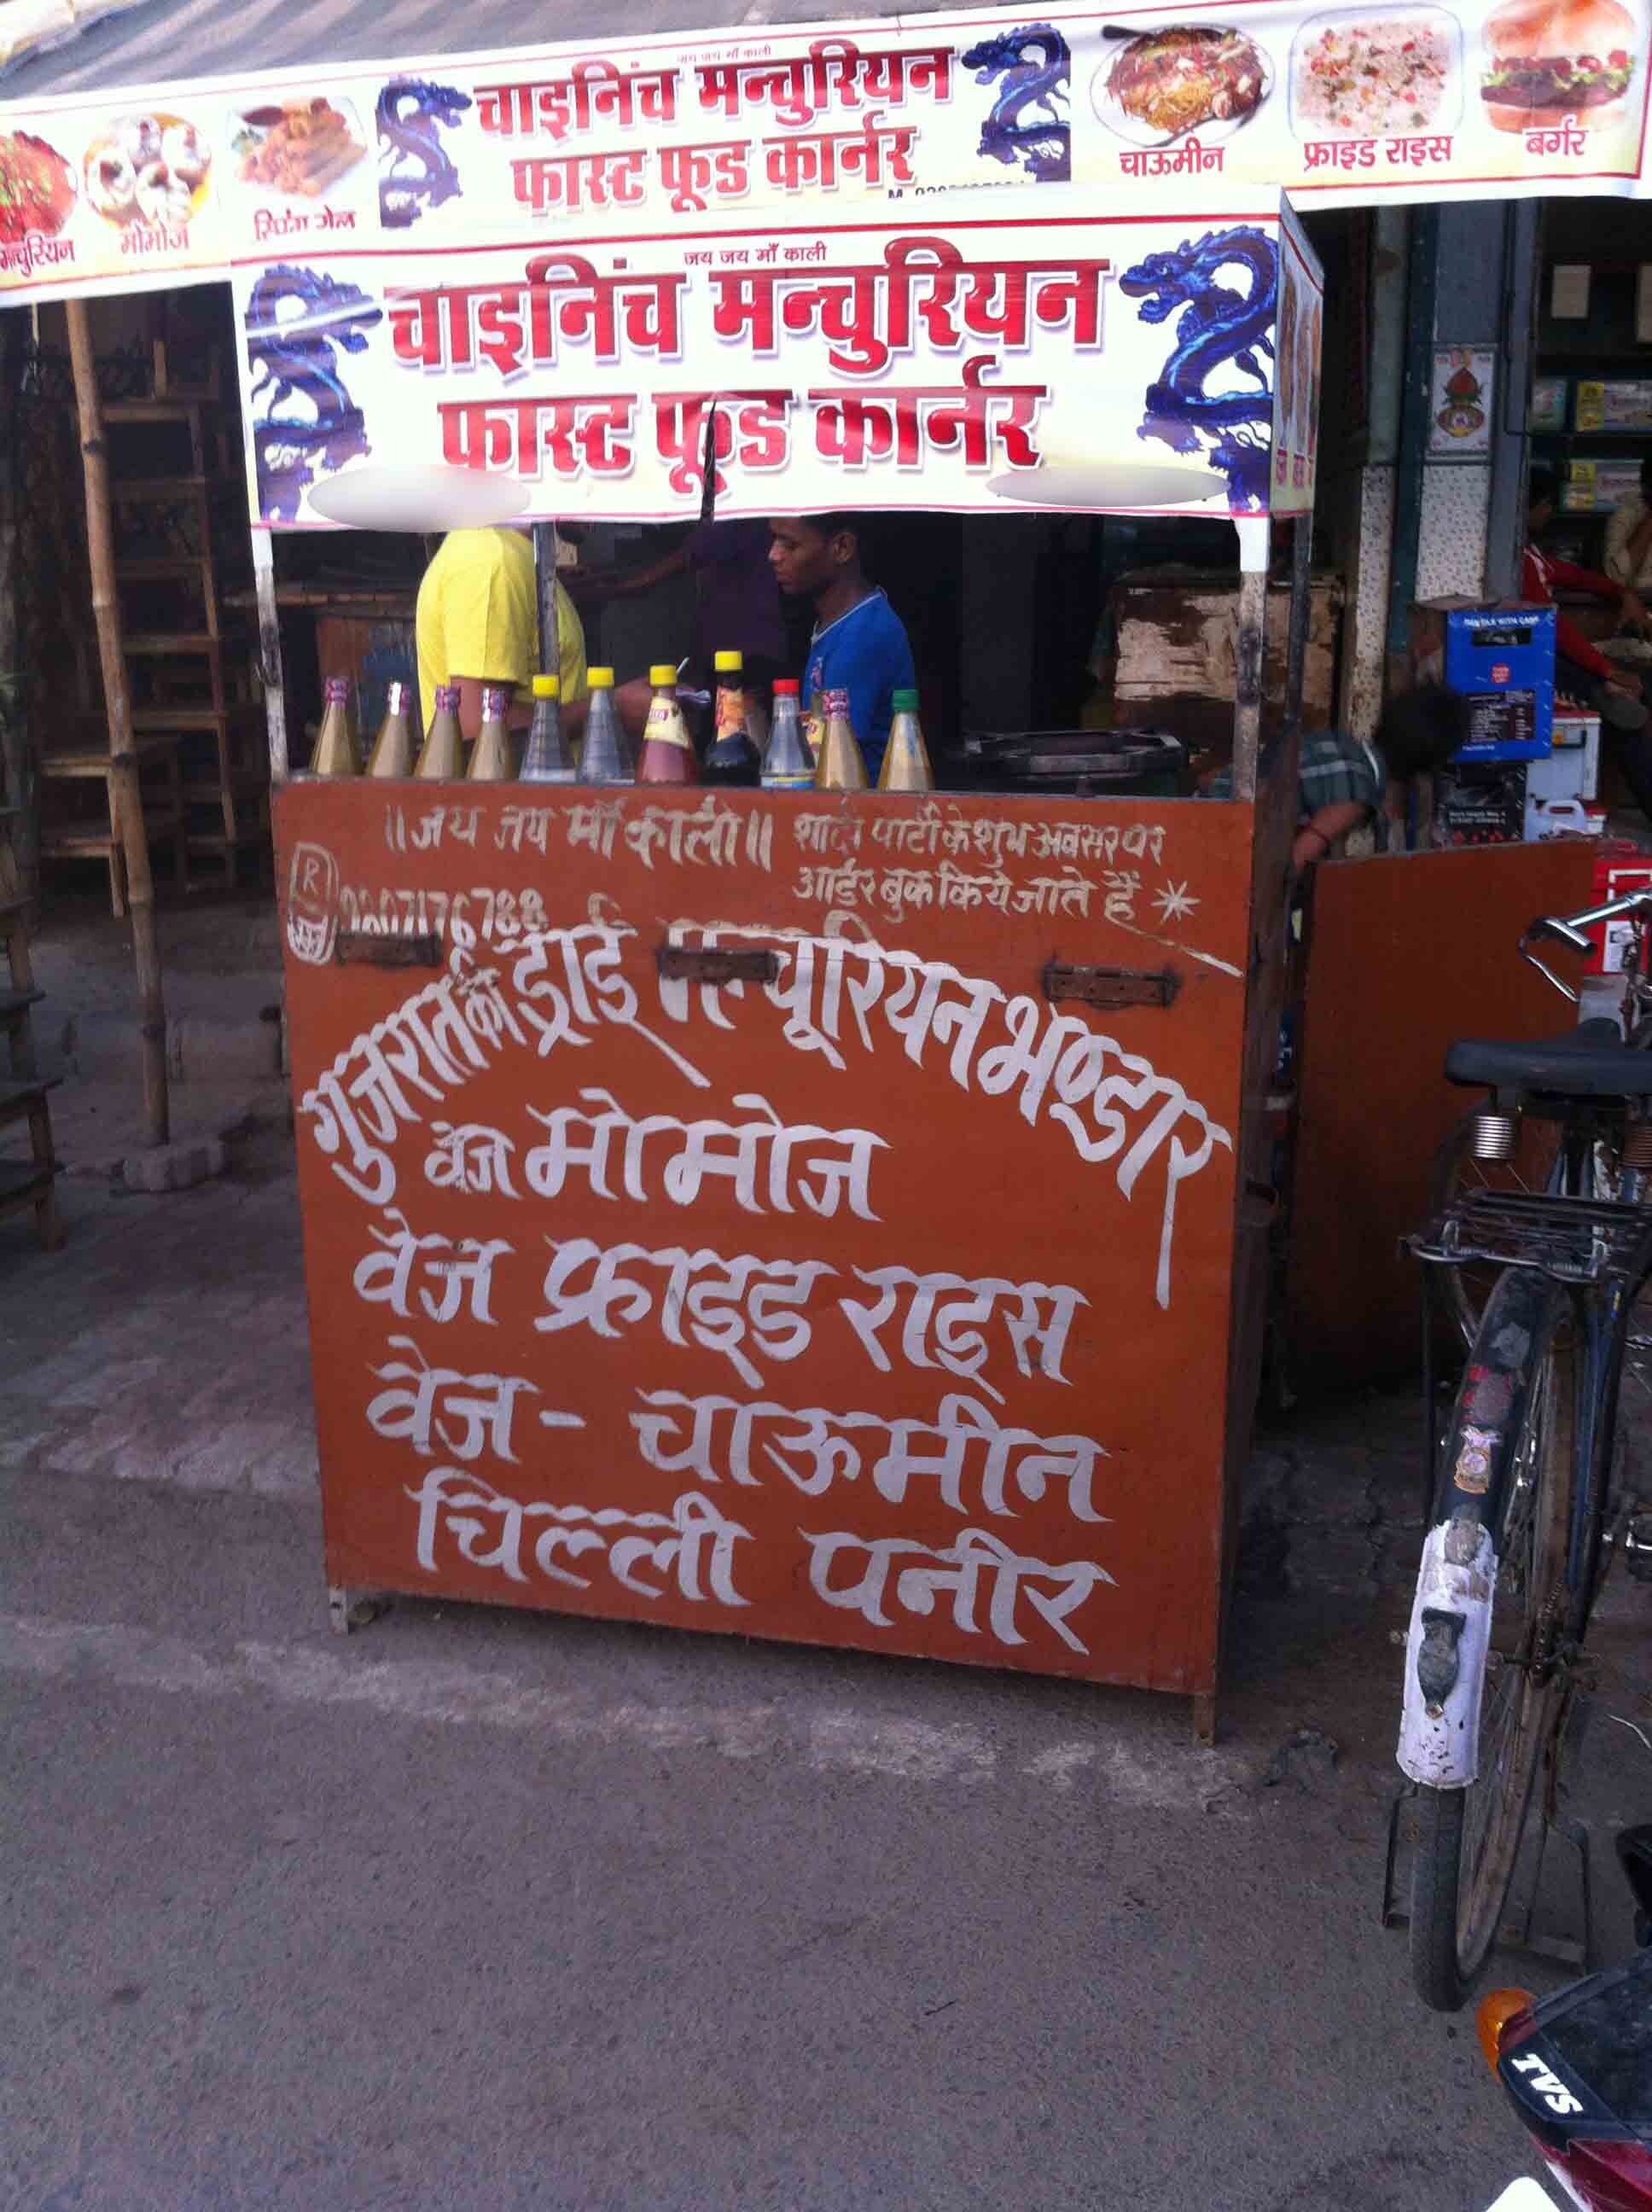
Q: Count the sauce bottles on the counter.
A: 11